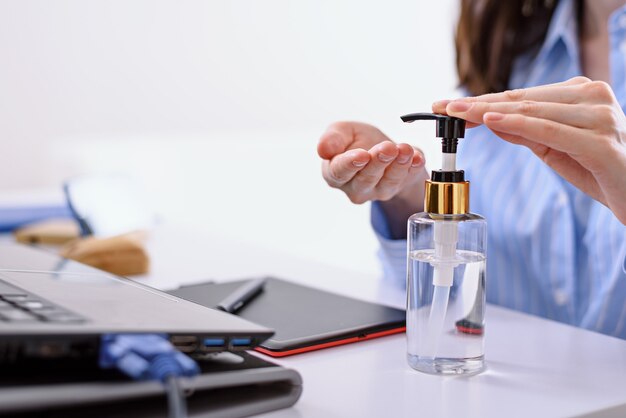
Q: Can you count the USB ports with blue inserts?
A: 2